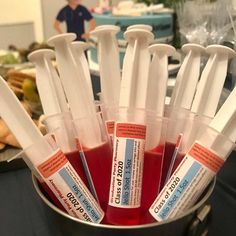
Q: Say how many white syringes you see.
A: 11